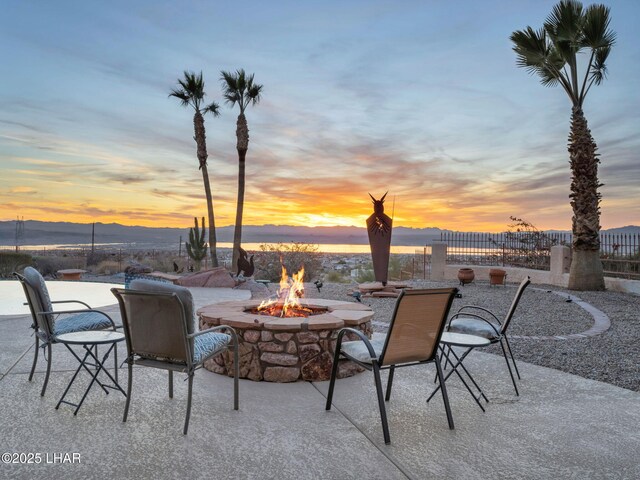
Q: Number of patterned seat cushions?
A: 2